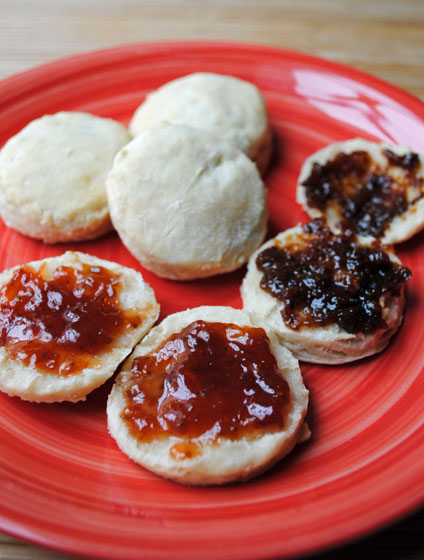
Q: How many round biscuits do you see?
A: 7